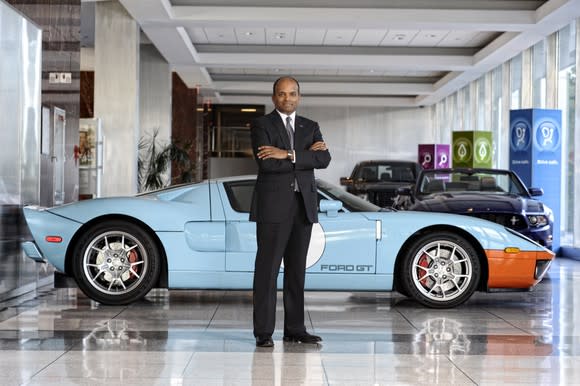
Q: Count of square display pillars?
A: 3